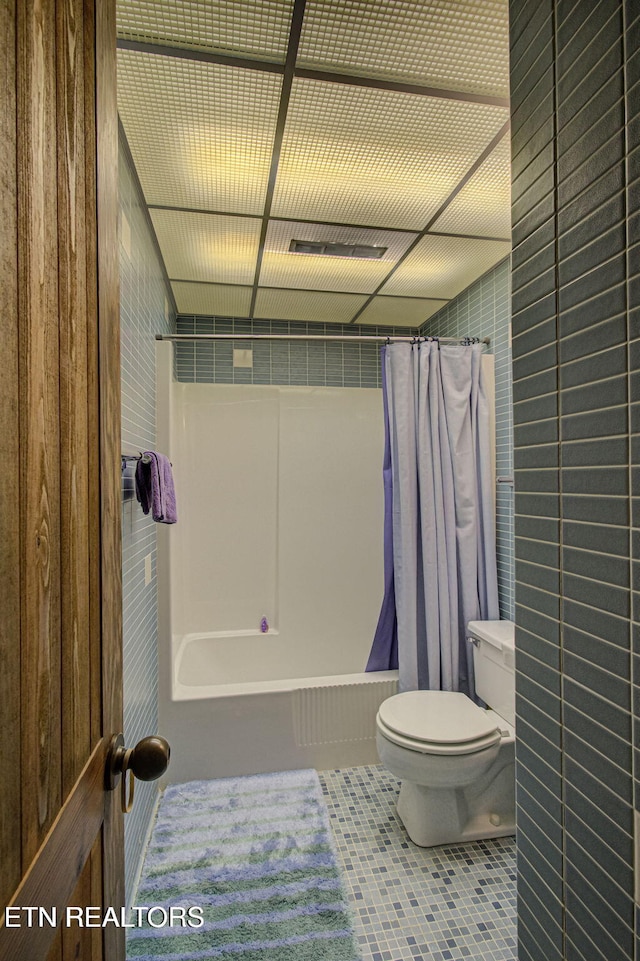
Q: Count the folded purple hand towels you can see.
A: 1